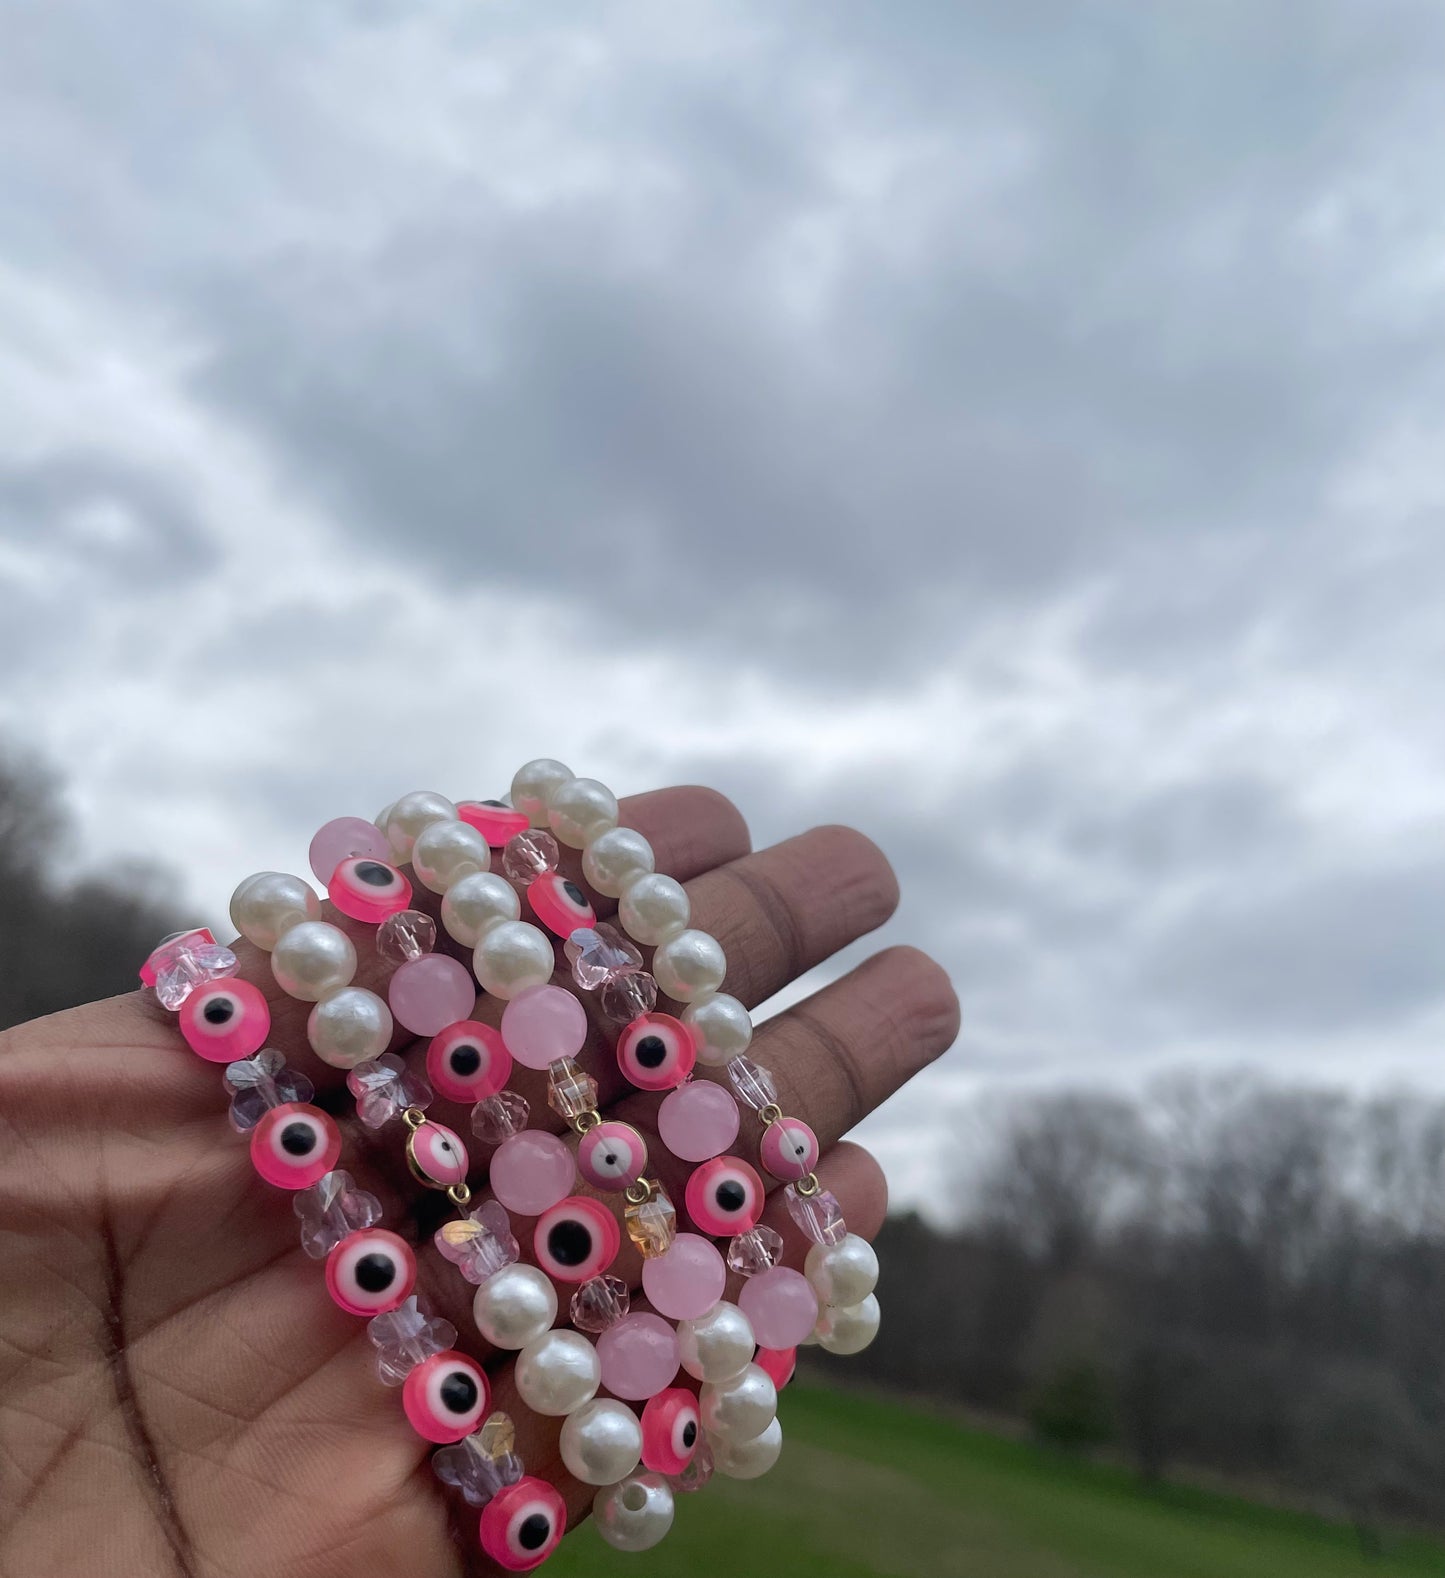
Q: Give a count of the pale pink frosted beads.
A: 8